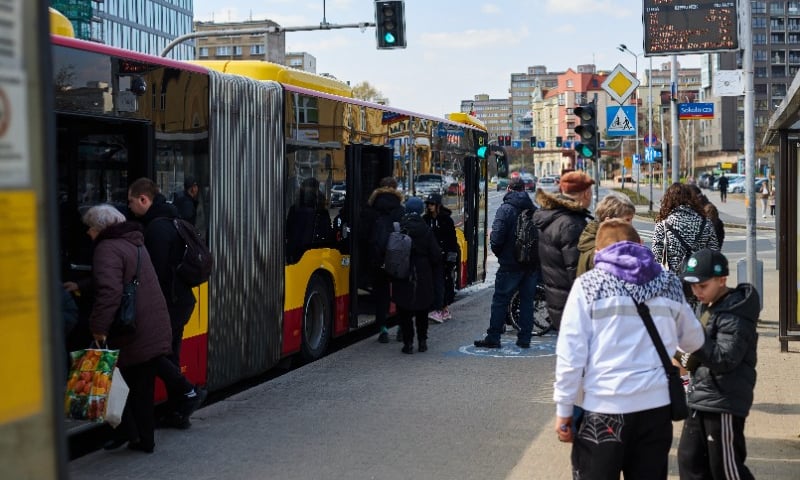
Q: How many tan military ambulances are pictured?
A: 0